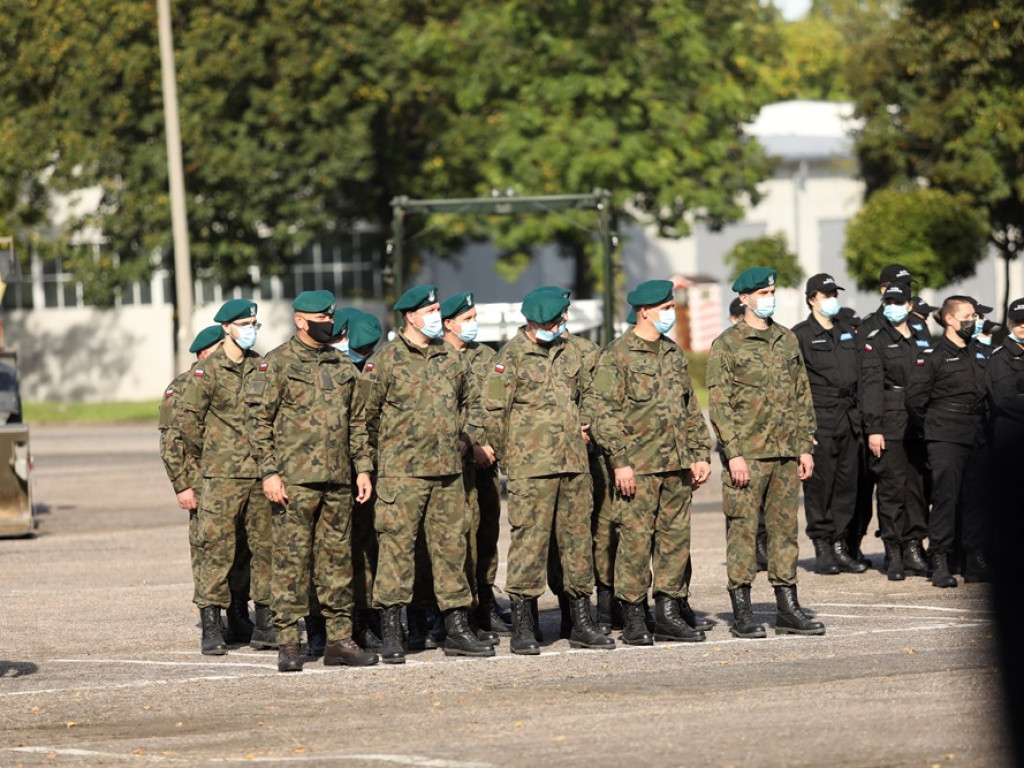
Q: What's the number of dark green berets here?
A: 12